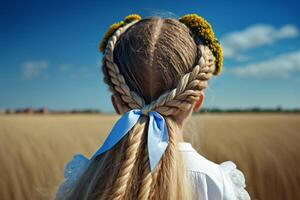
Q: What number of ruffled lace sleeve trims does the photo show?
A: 2